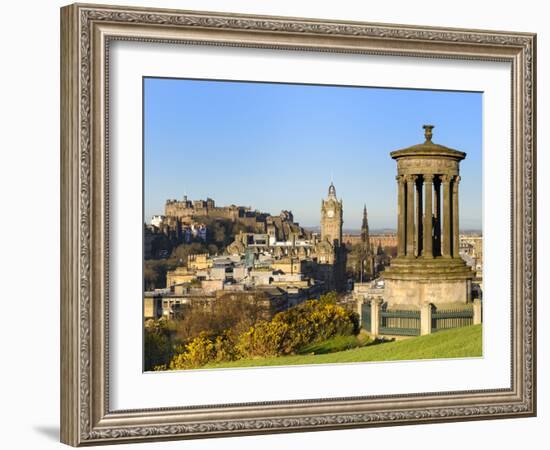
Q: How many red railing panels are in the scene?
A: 0